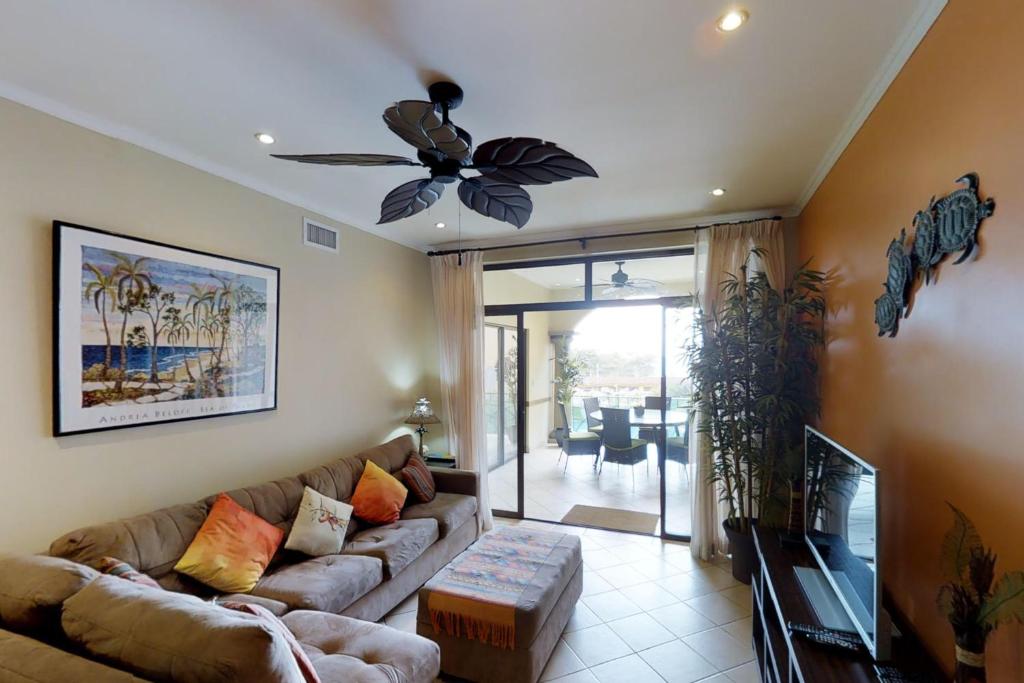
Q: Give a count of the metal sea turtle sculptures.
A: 4